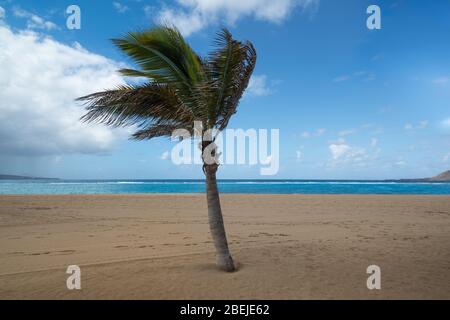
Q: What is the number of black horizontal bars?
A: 1